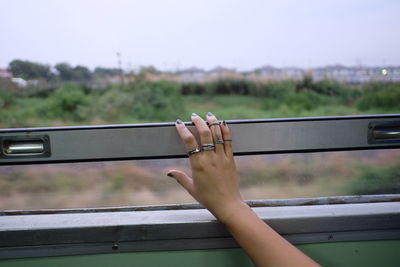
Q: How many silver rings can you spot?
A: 5